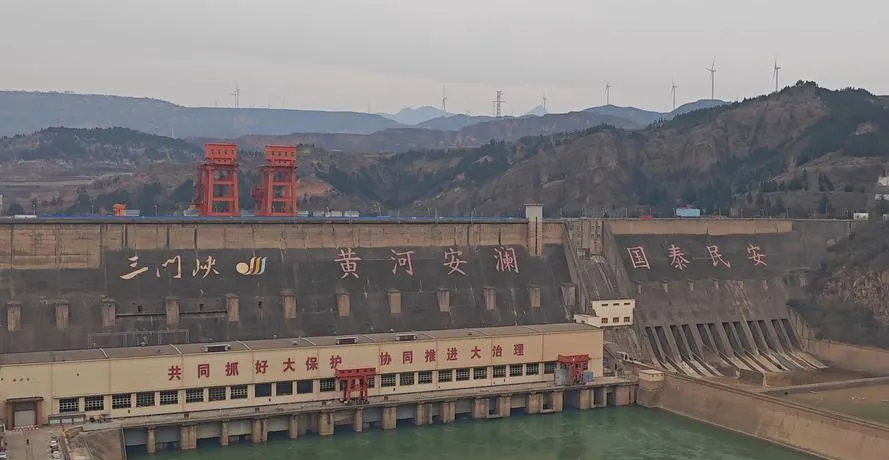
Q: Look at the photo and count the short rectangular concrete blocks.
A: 12